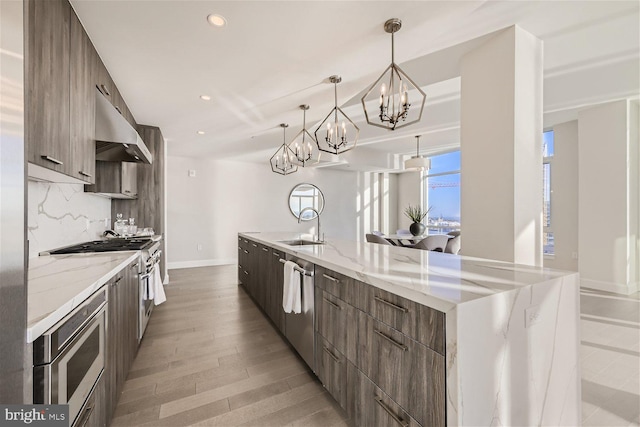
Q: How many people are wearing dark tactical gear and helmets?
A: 0